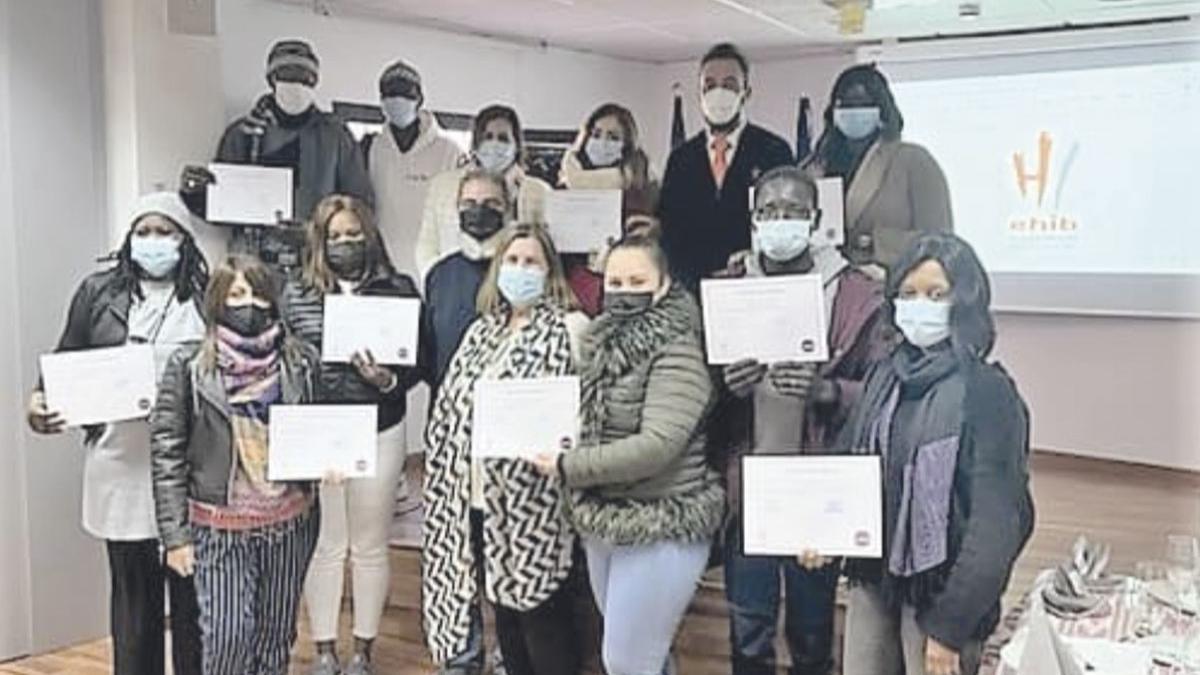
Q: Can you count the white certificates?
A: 9